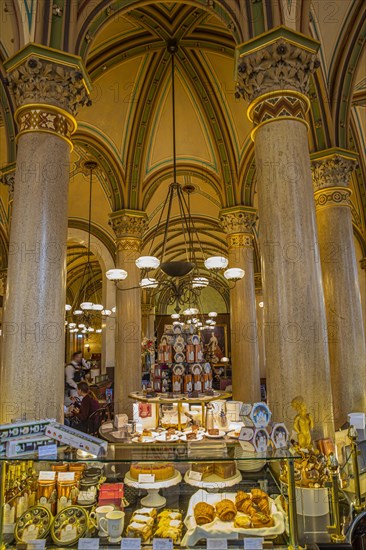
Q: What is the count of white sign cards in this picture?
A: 11